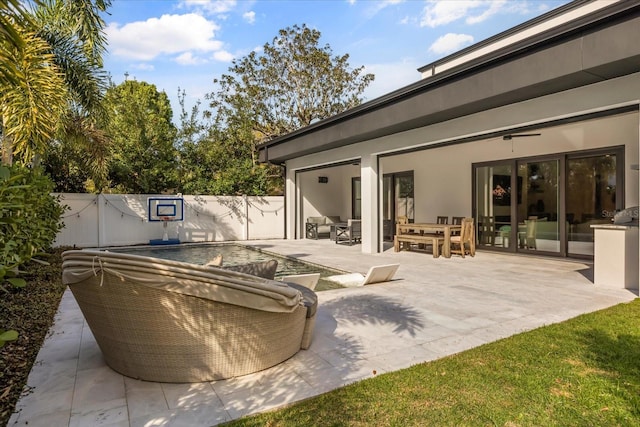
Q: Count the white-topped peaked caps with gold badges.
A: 0